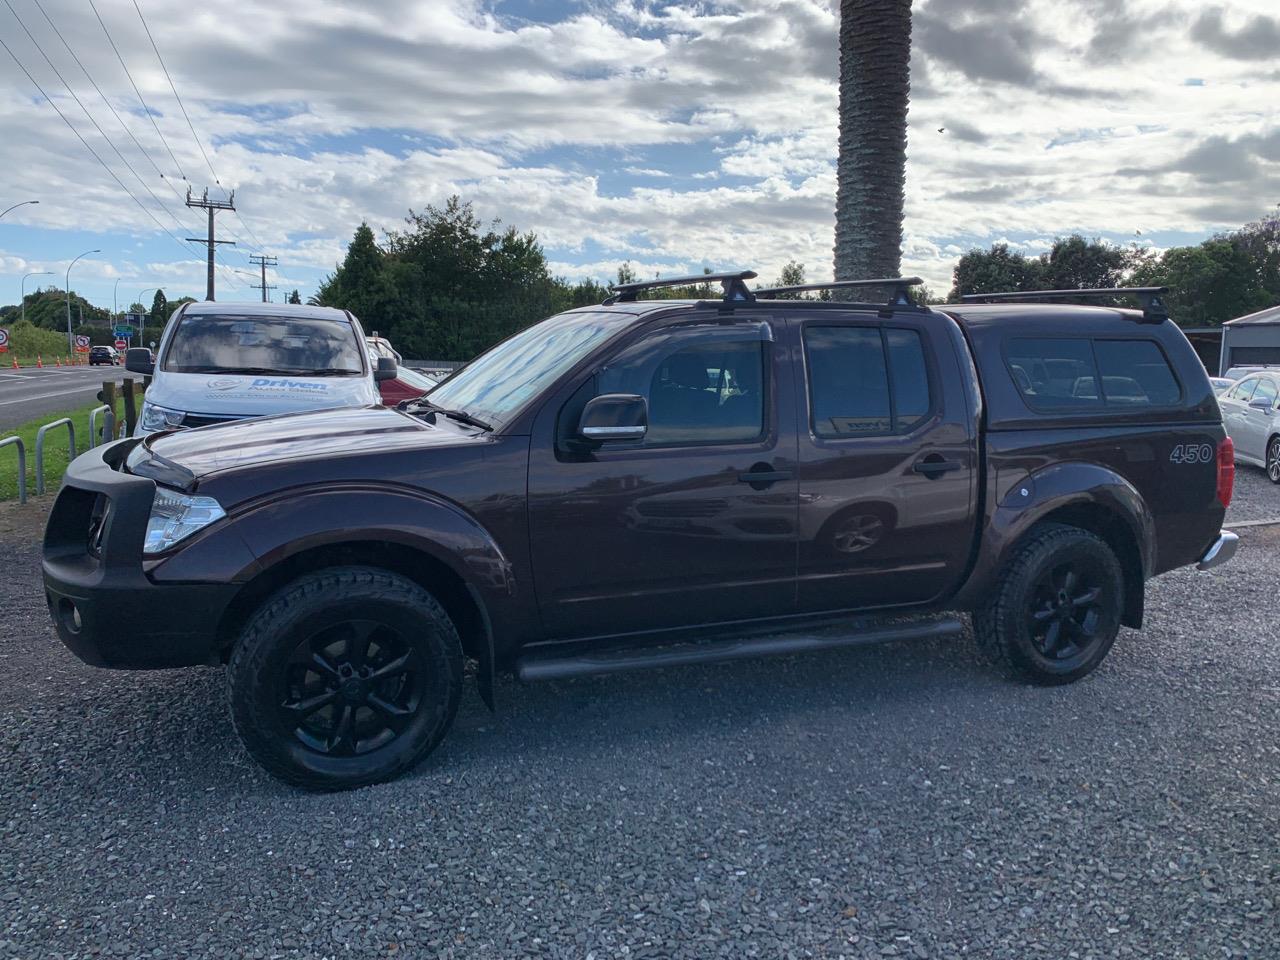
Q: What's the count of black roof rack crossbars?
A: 3